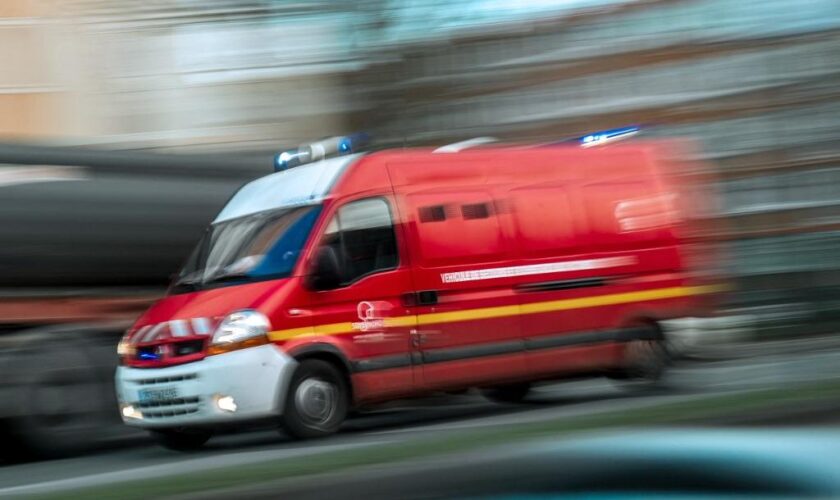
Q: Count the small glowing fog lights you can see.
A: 2